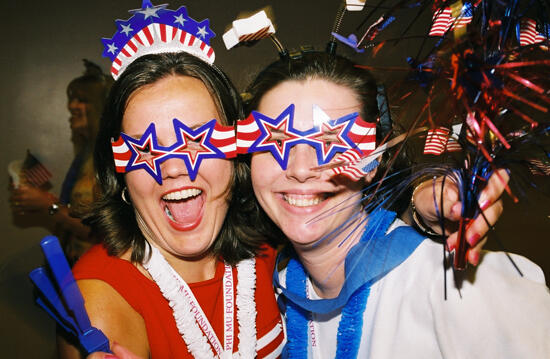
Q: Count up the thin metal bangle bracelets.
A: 1